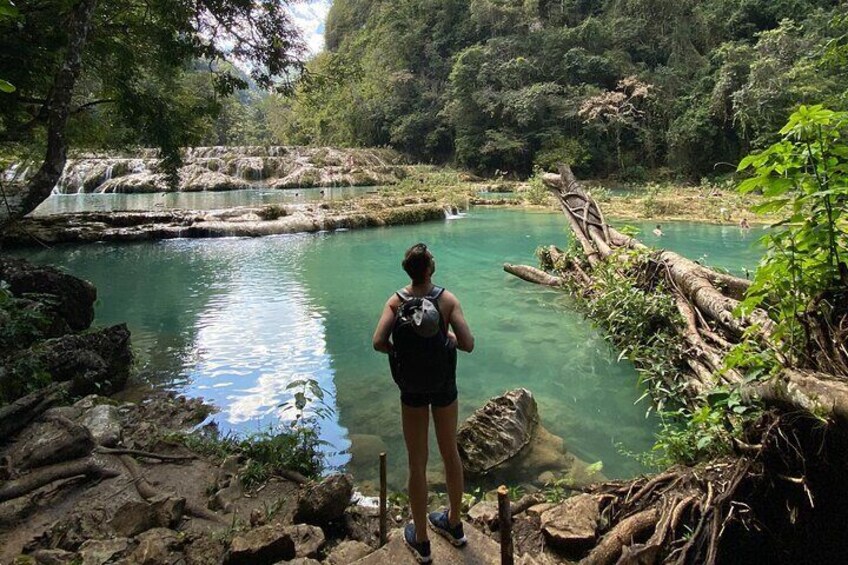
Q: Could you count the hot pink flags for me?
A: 0